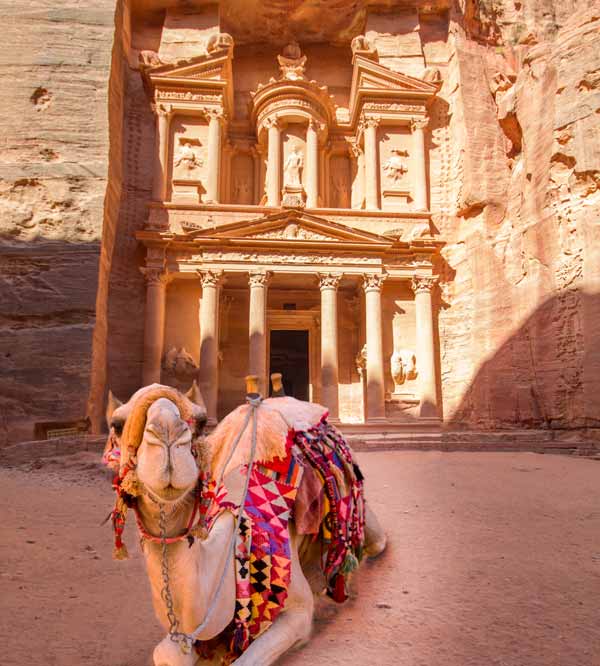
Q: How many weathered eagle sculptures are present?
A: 4